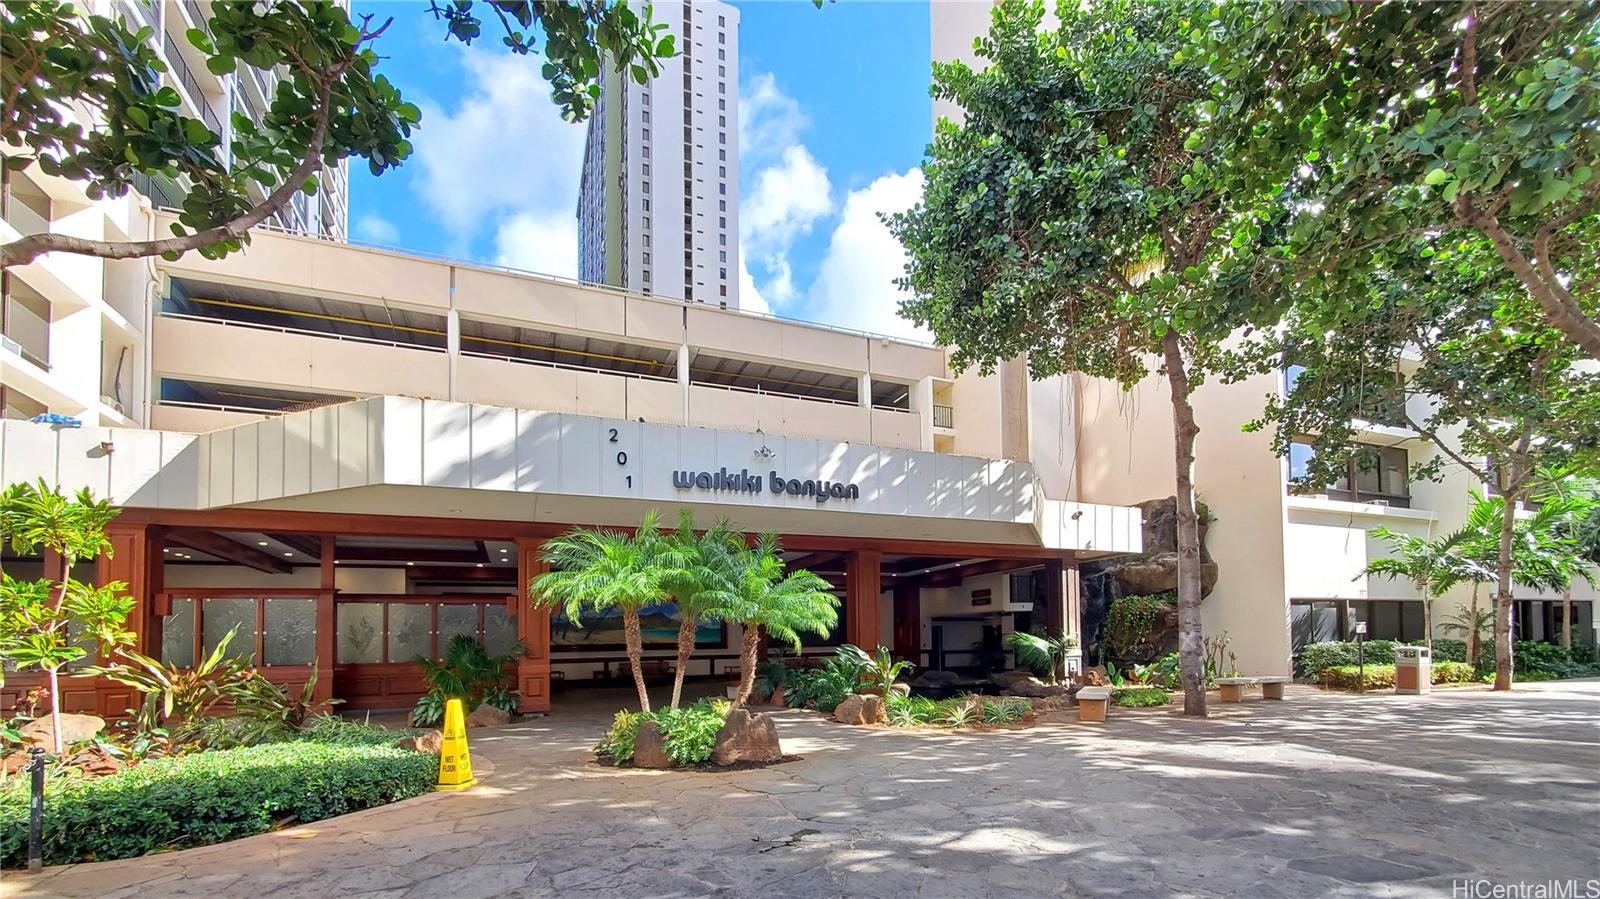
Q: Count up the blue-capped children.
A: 0